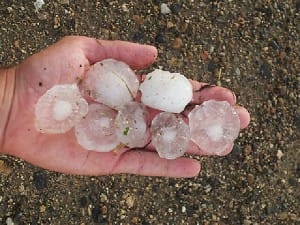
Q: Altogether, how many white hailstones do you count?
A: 7